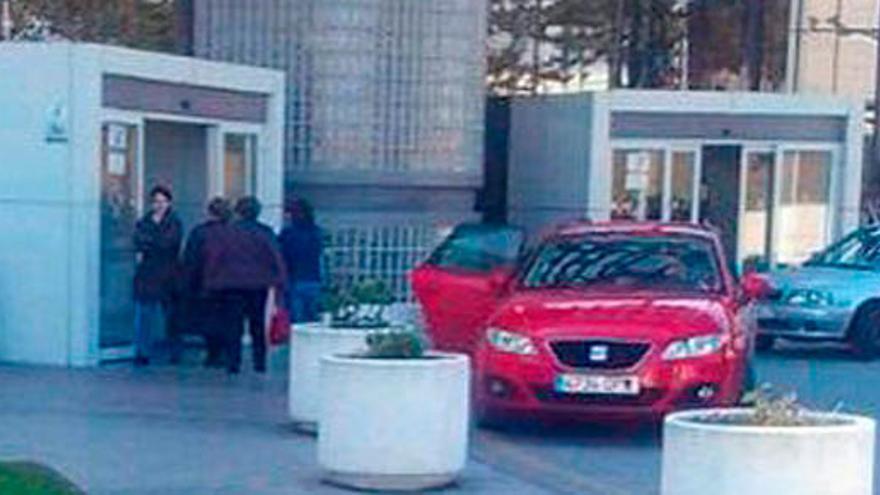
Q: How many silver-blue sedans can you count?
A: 1